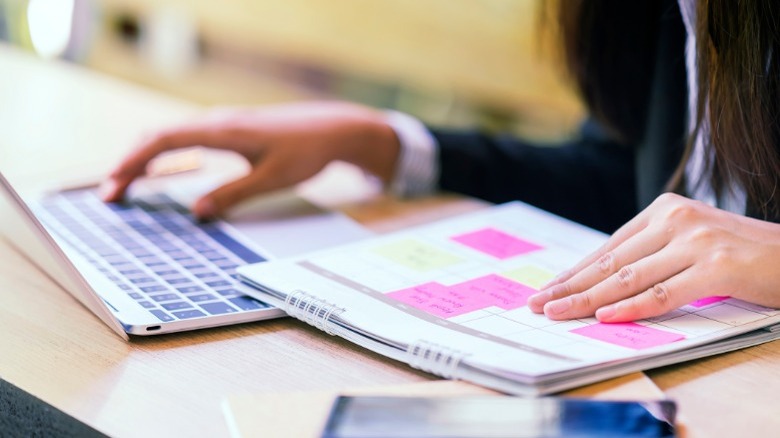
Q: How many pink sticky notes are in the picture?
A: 5